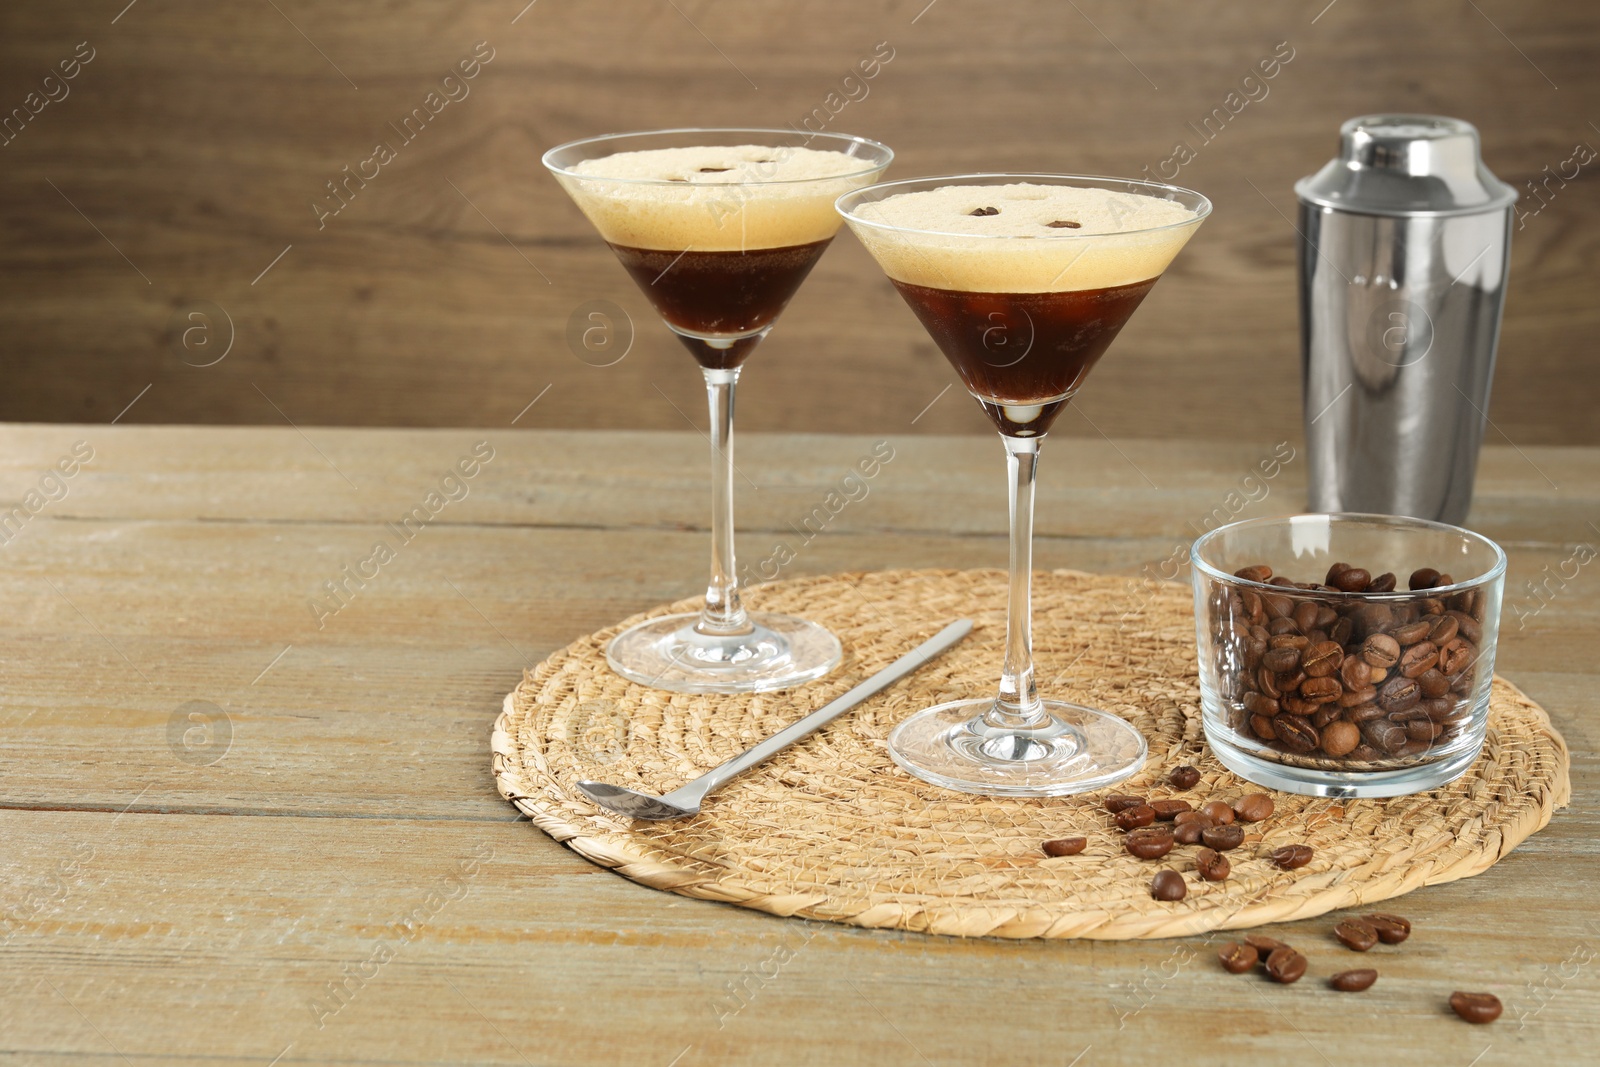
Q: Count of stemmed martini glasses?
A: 2